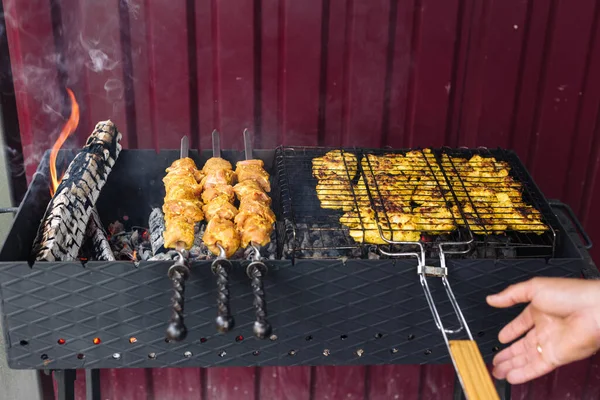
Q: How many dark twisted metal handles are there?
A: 3